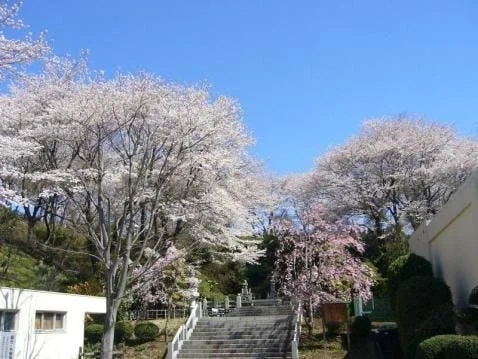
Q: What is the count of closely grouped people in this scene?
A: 0